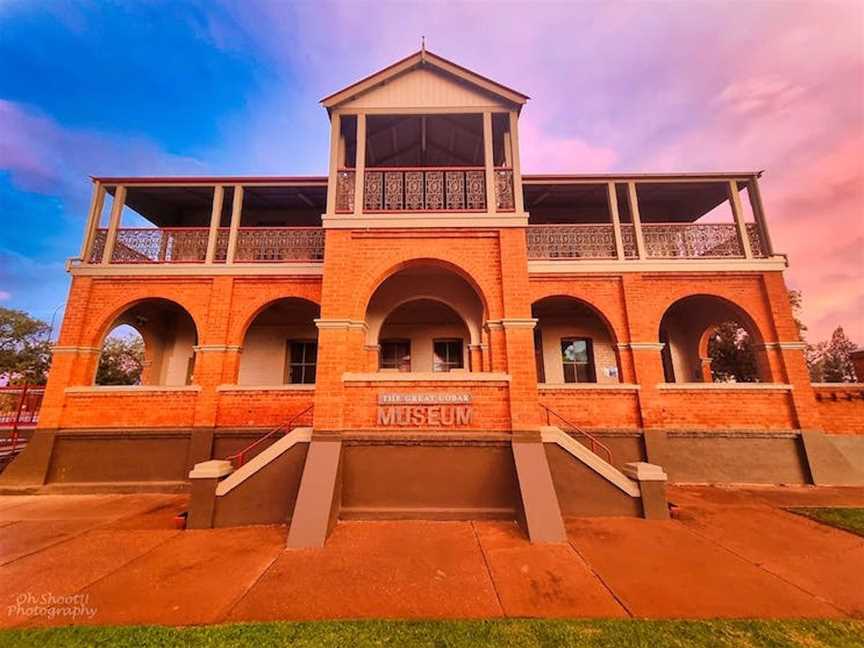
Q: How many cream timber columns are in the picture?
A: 12